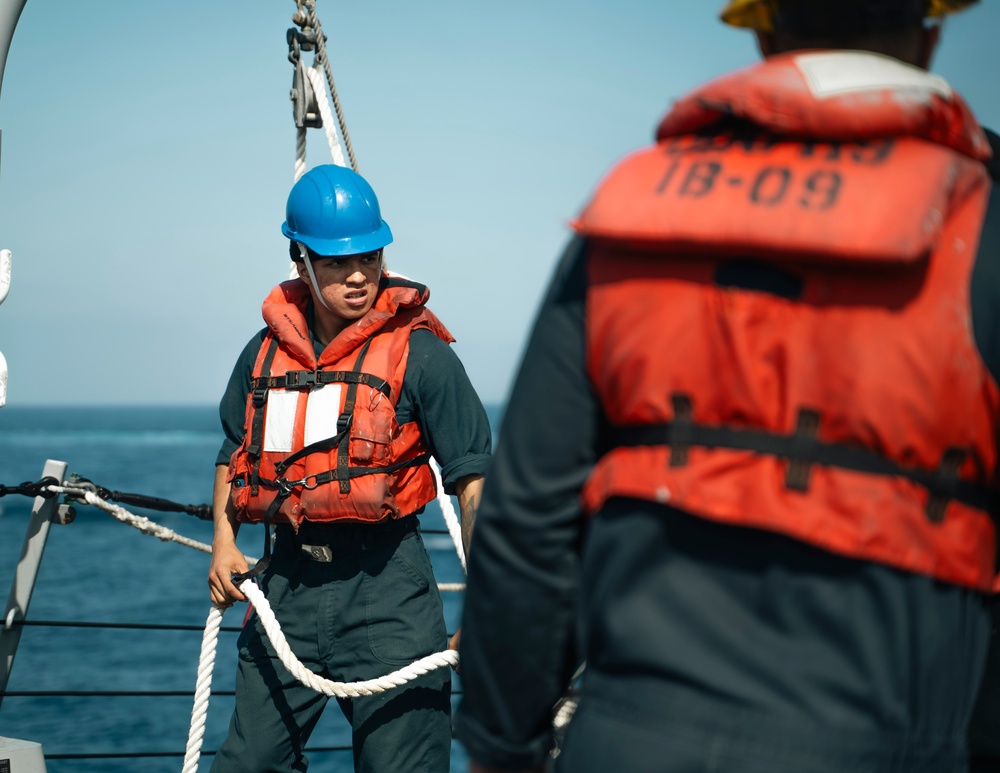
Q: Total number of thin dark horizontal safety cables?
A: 3